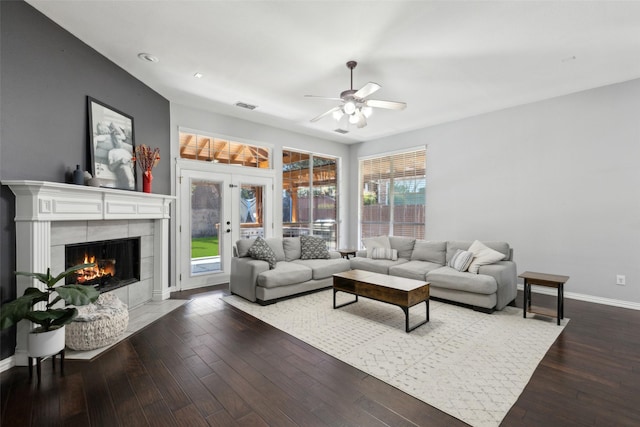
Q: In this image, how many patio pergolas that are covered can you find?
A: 1